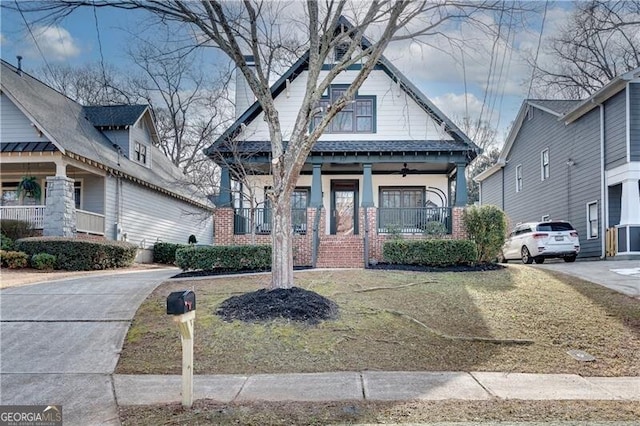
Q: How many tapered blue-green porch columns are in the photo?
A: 4